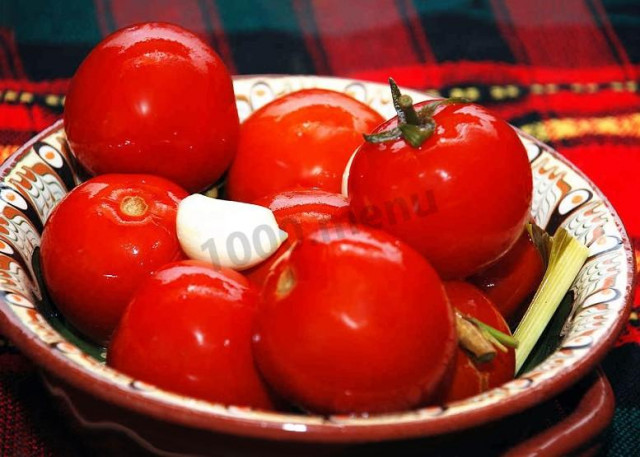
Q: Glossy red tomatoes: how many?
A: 9